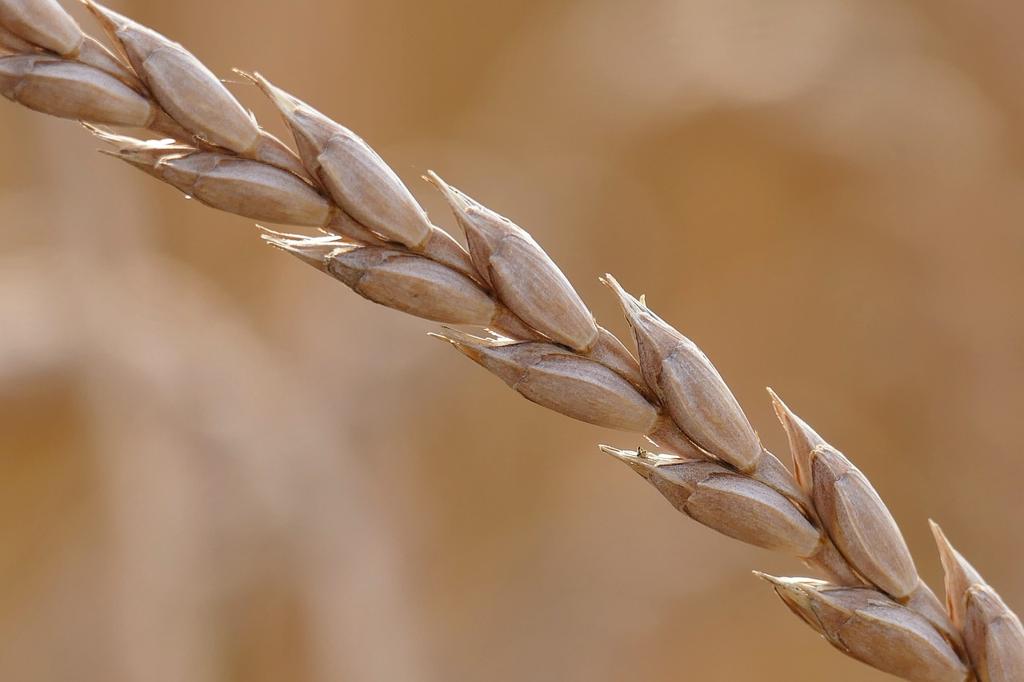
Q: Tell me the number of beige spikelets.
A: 13